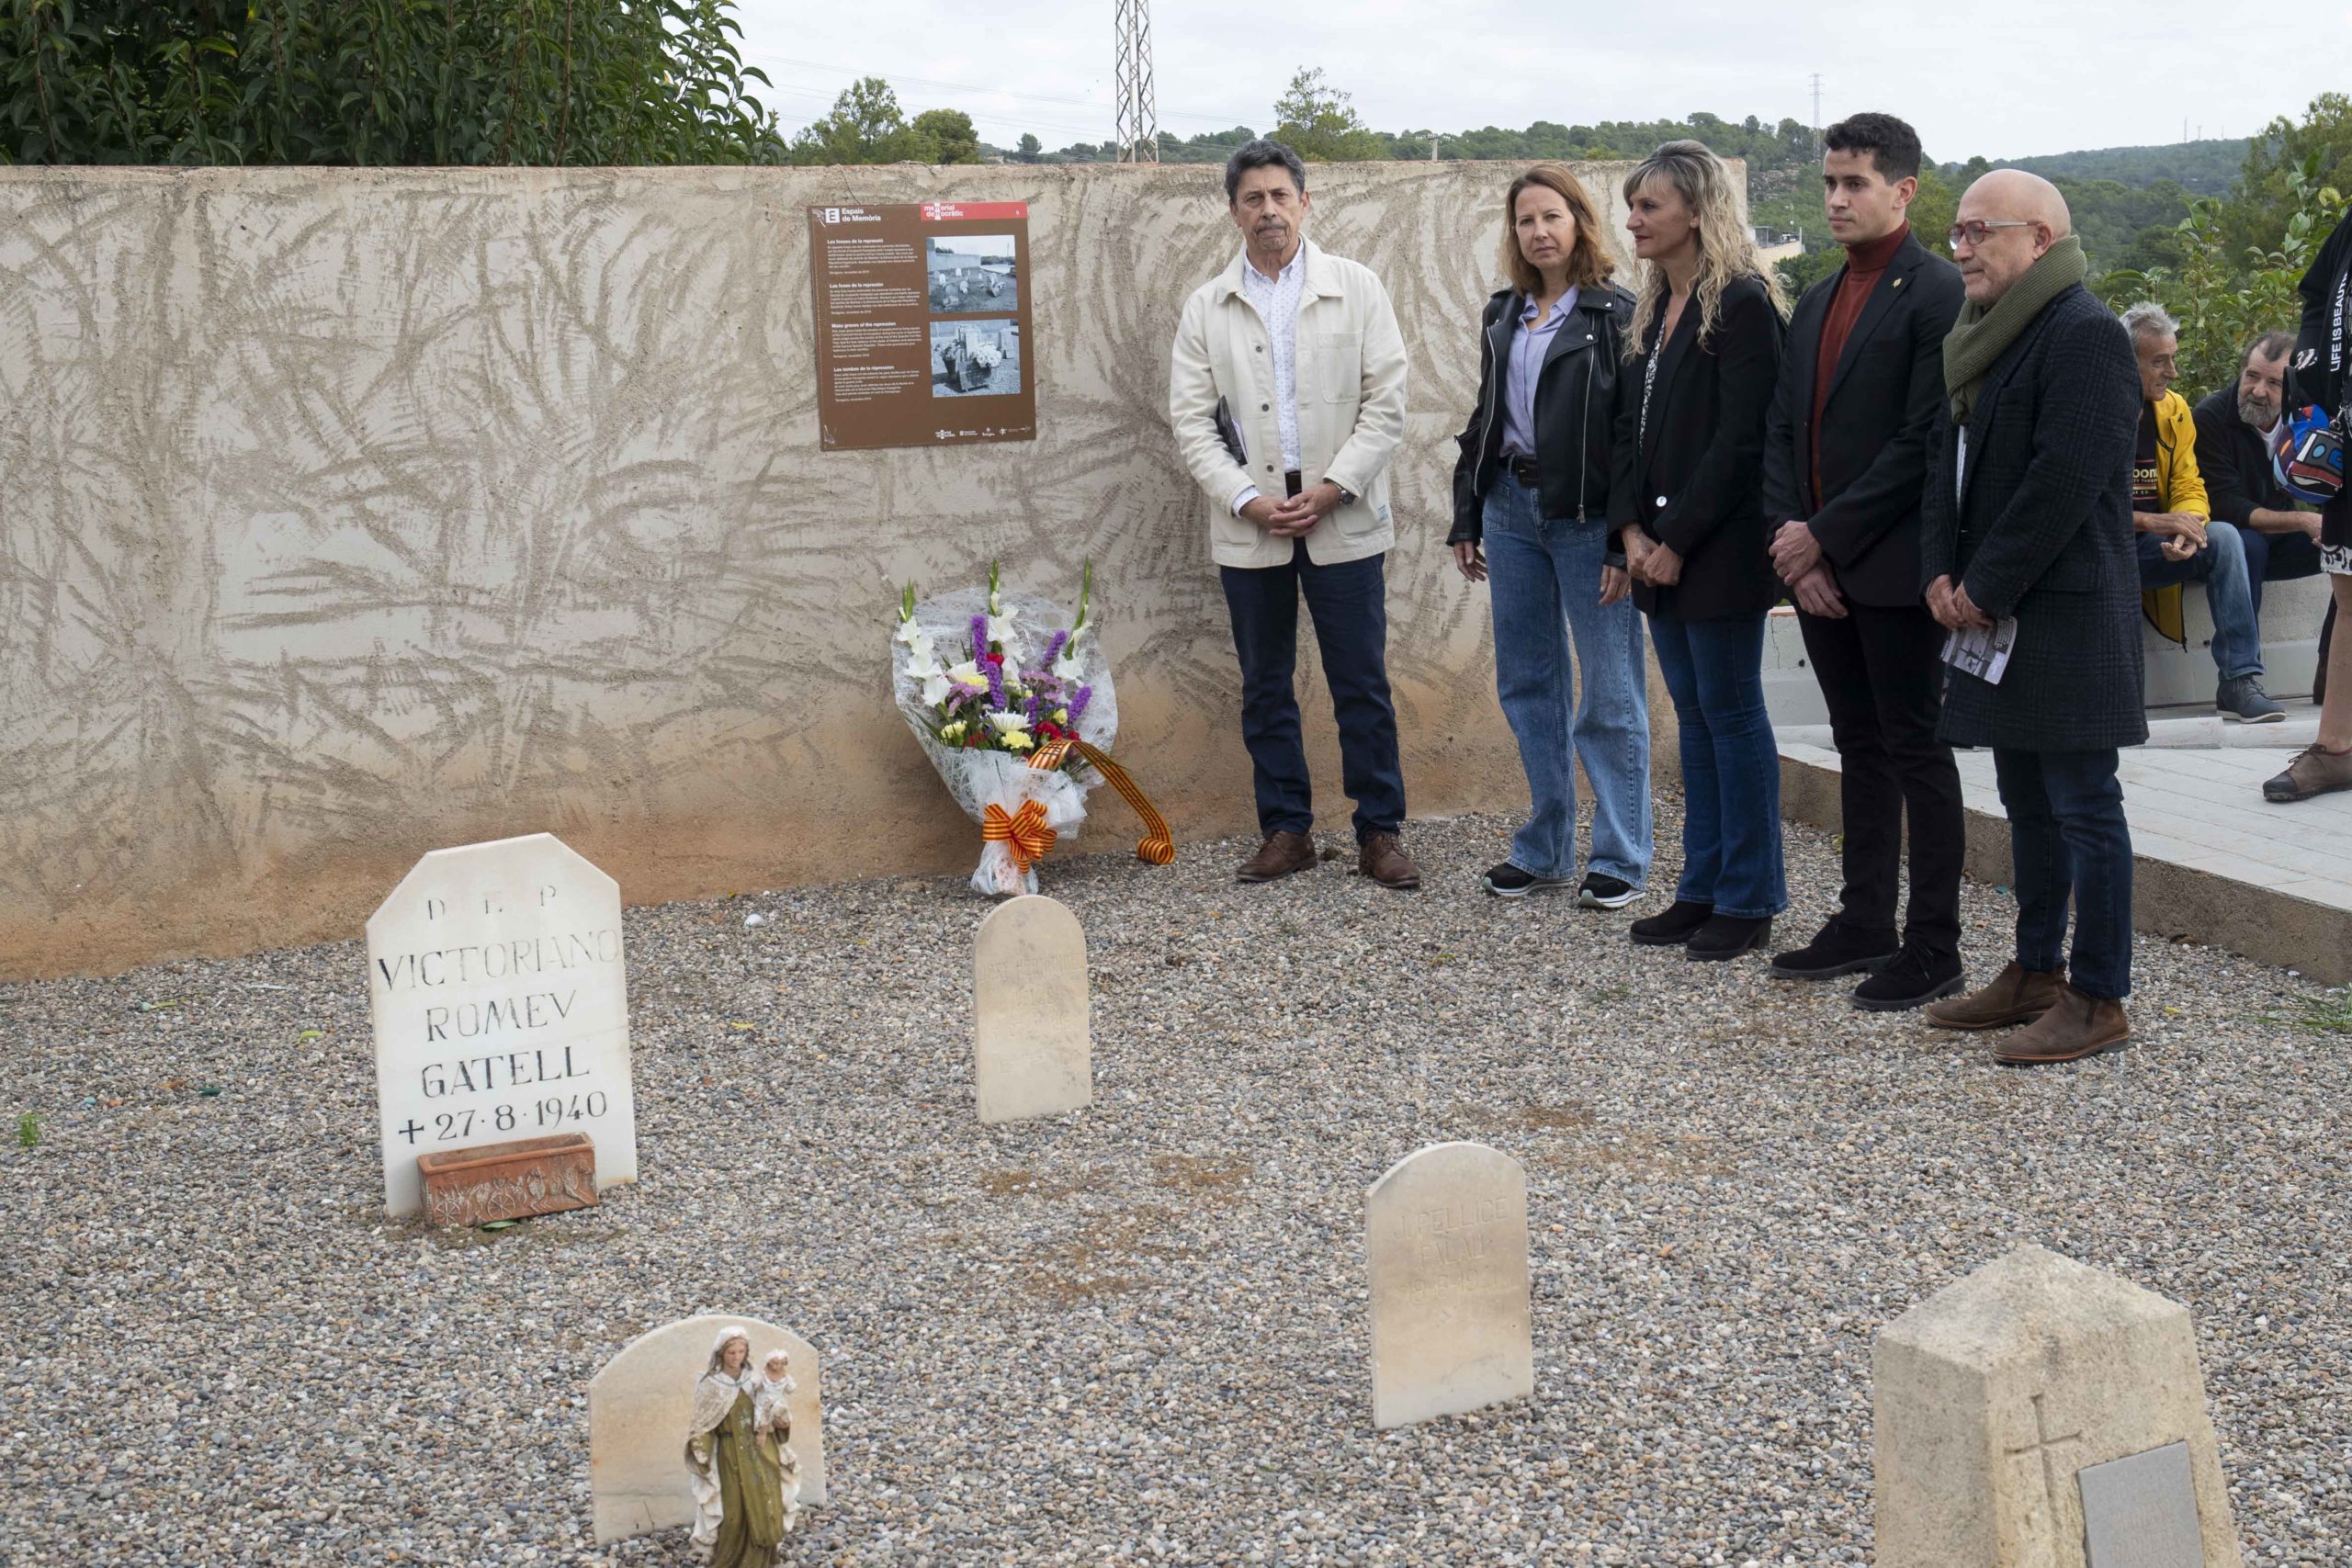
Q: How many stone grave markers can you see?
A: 5